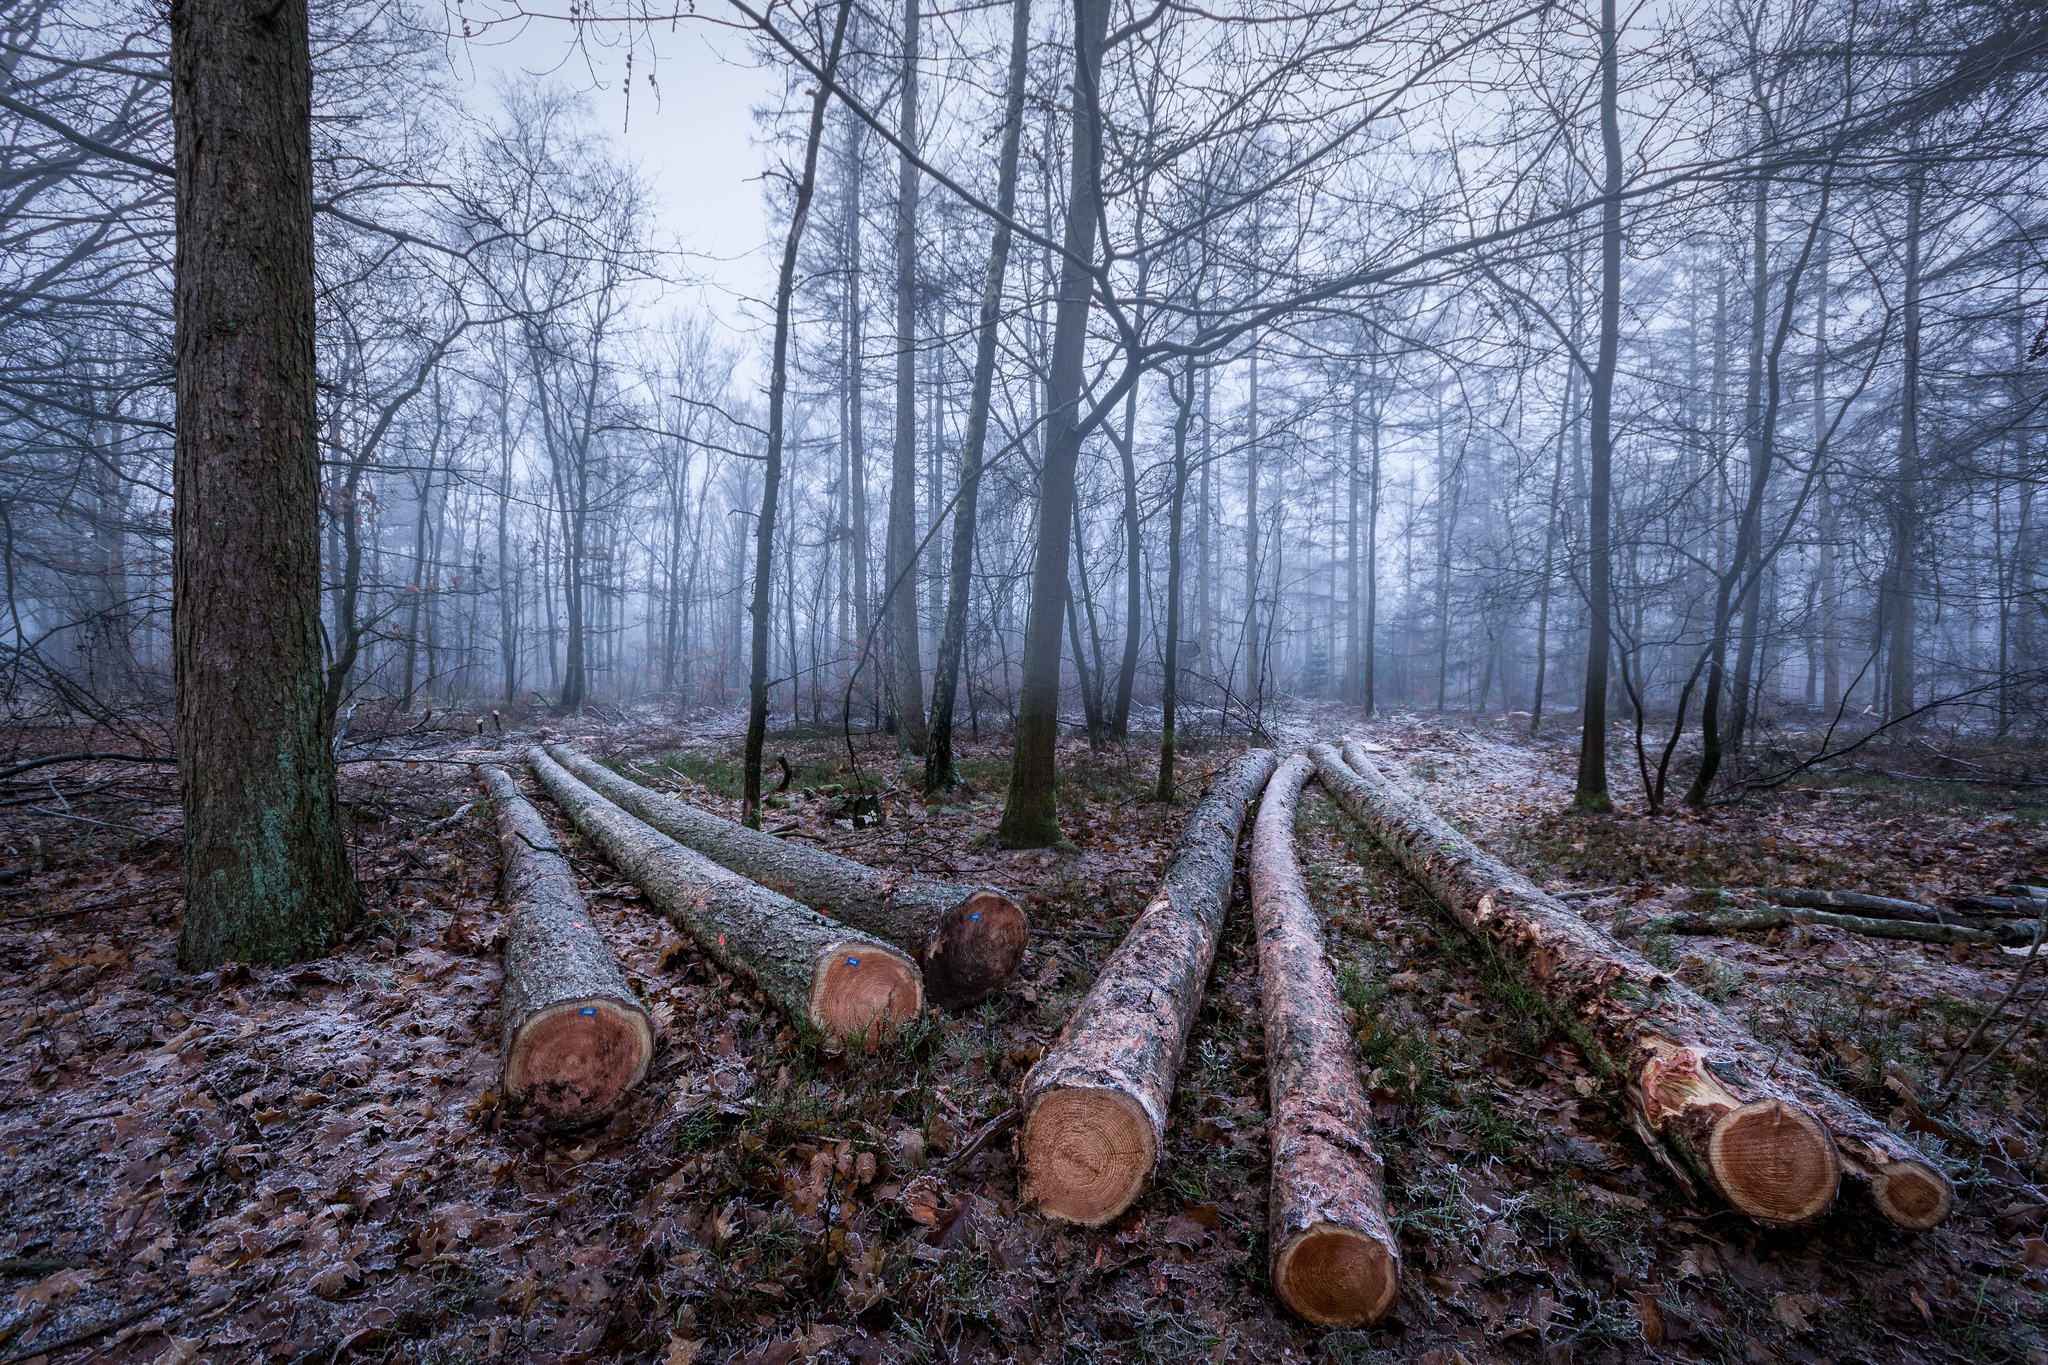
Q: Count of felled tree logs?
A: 7